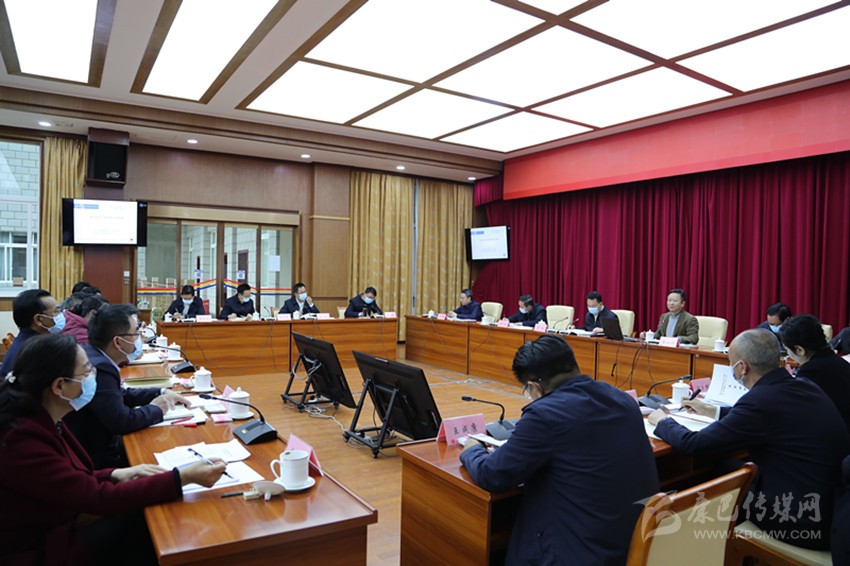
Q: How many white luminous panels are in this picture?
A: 11